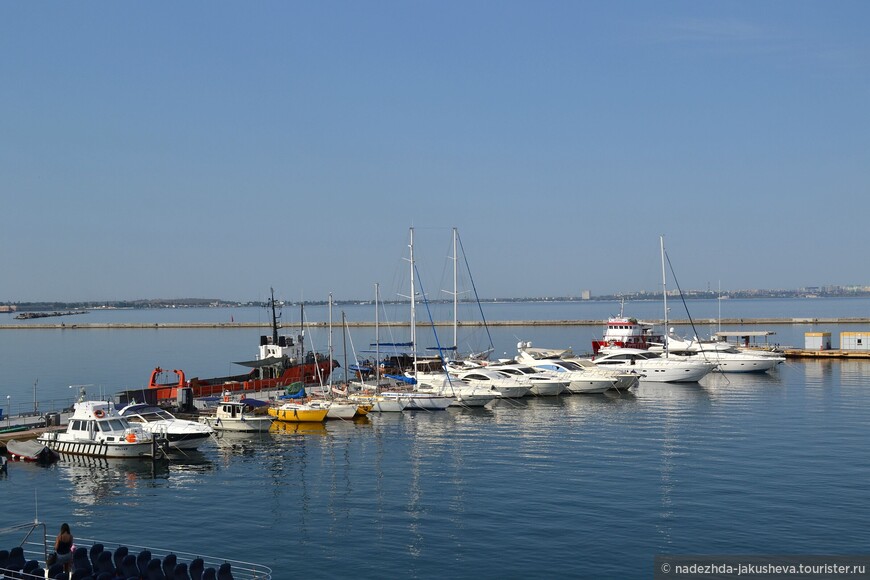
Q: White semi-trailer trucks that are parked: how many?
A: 0